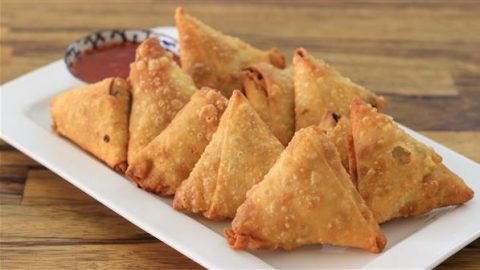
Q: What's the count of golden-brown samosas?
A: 10